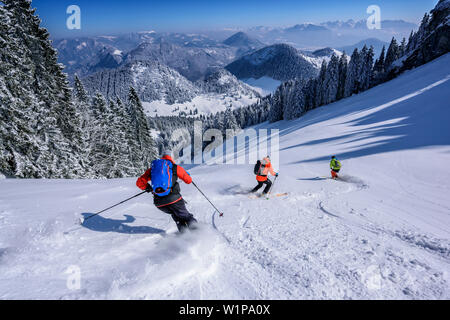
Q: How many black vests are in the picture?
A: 1